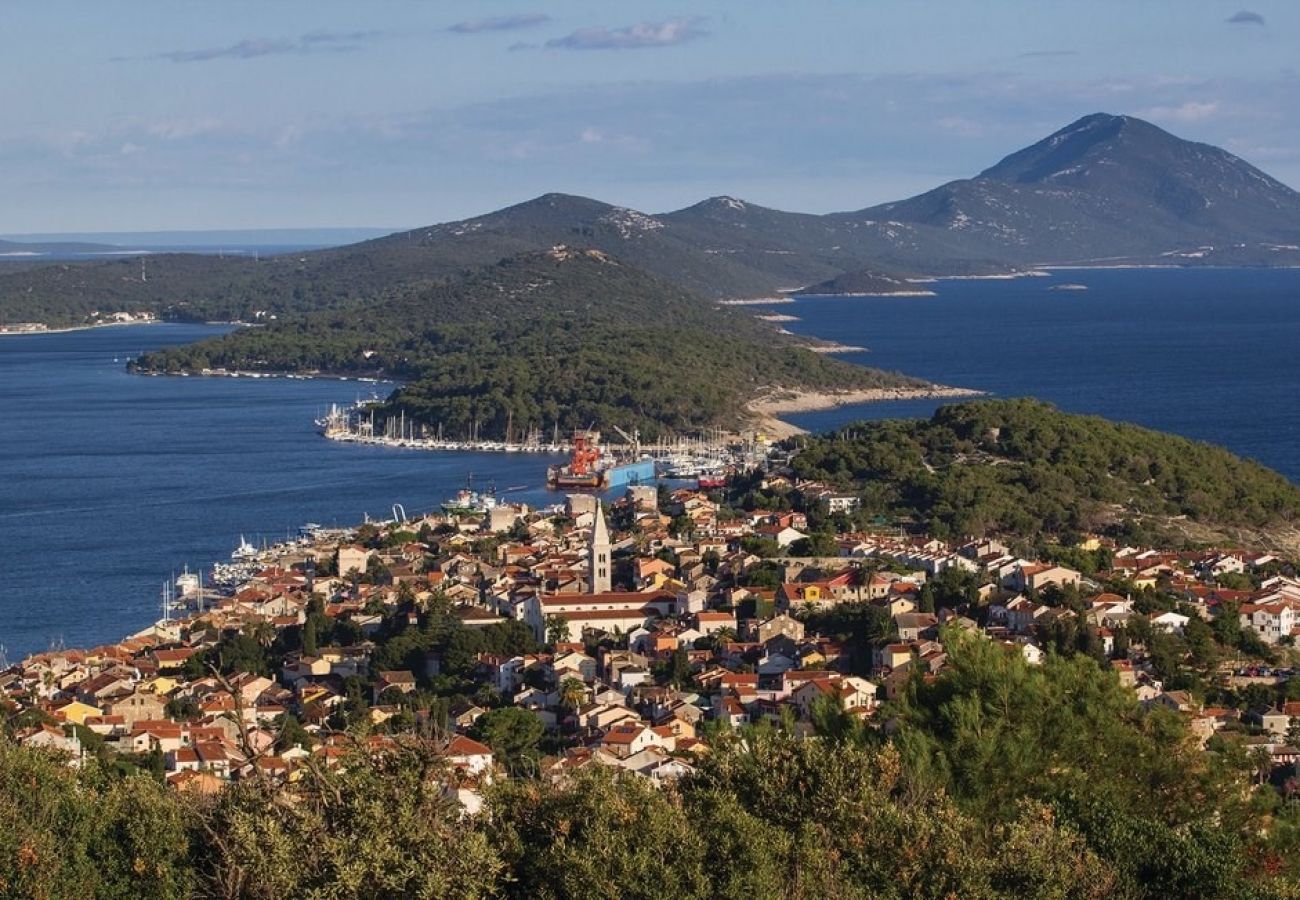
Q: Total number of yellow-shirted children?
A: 0